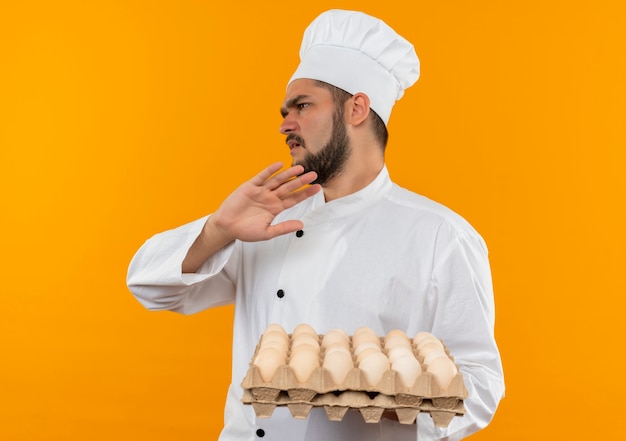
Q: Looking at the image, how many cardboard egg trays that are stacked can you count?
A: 2